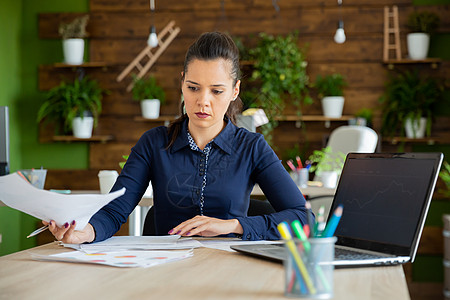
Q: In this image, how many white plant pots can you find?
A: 7